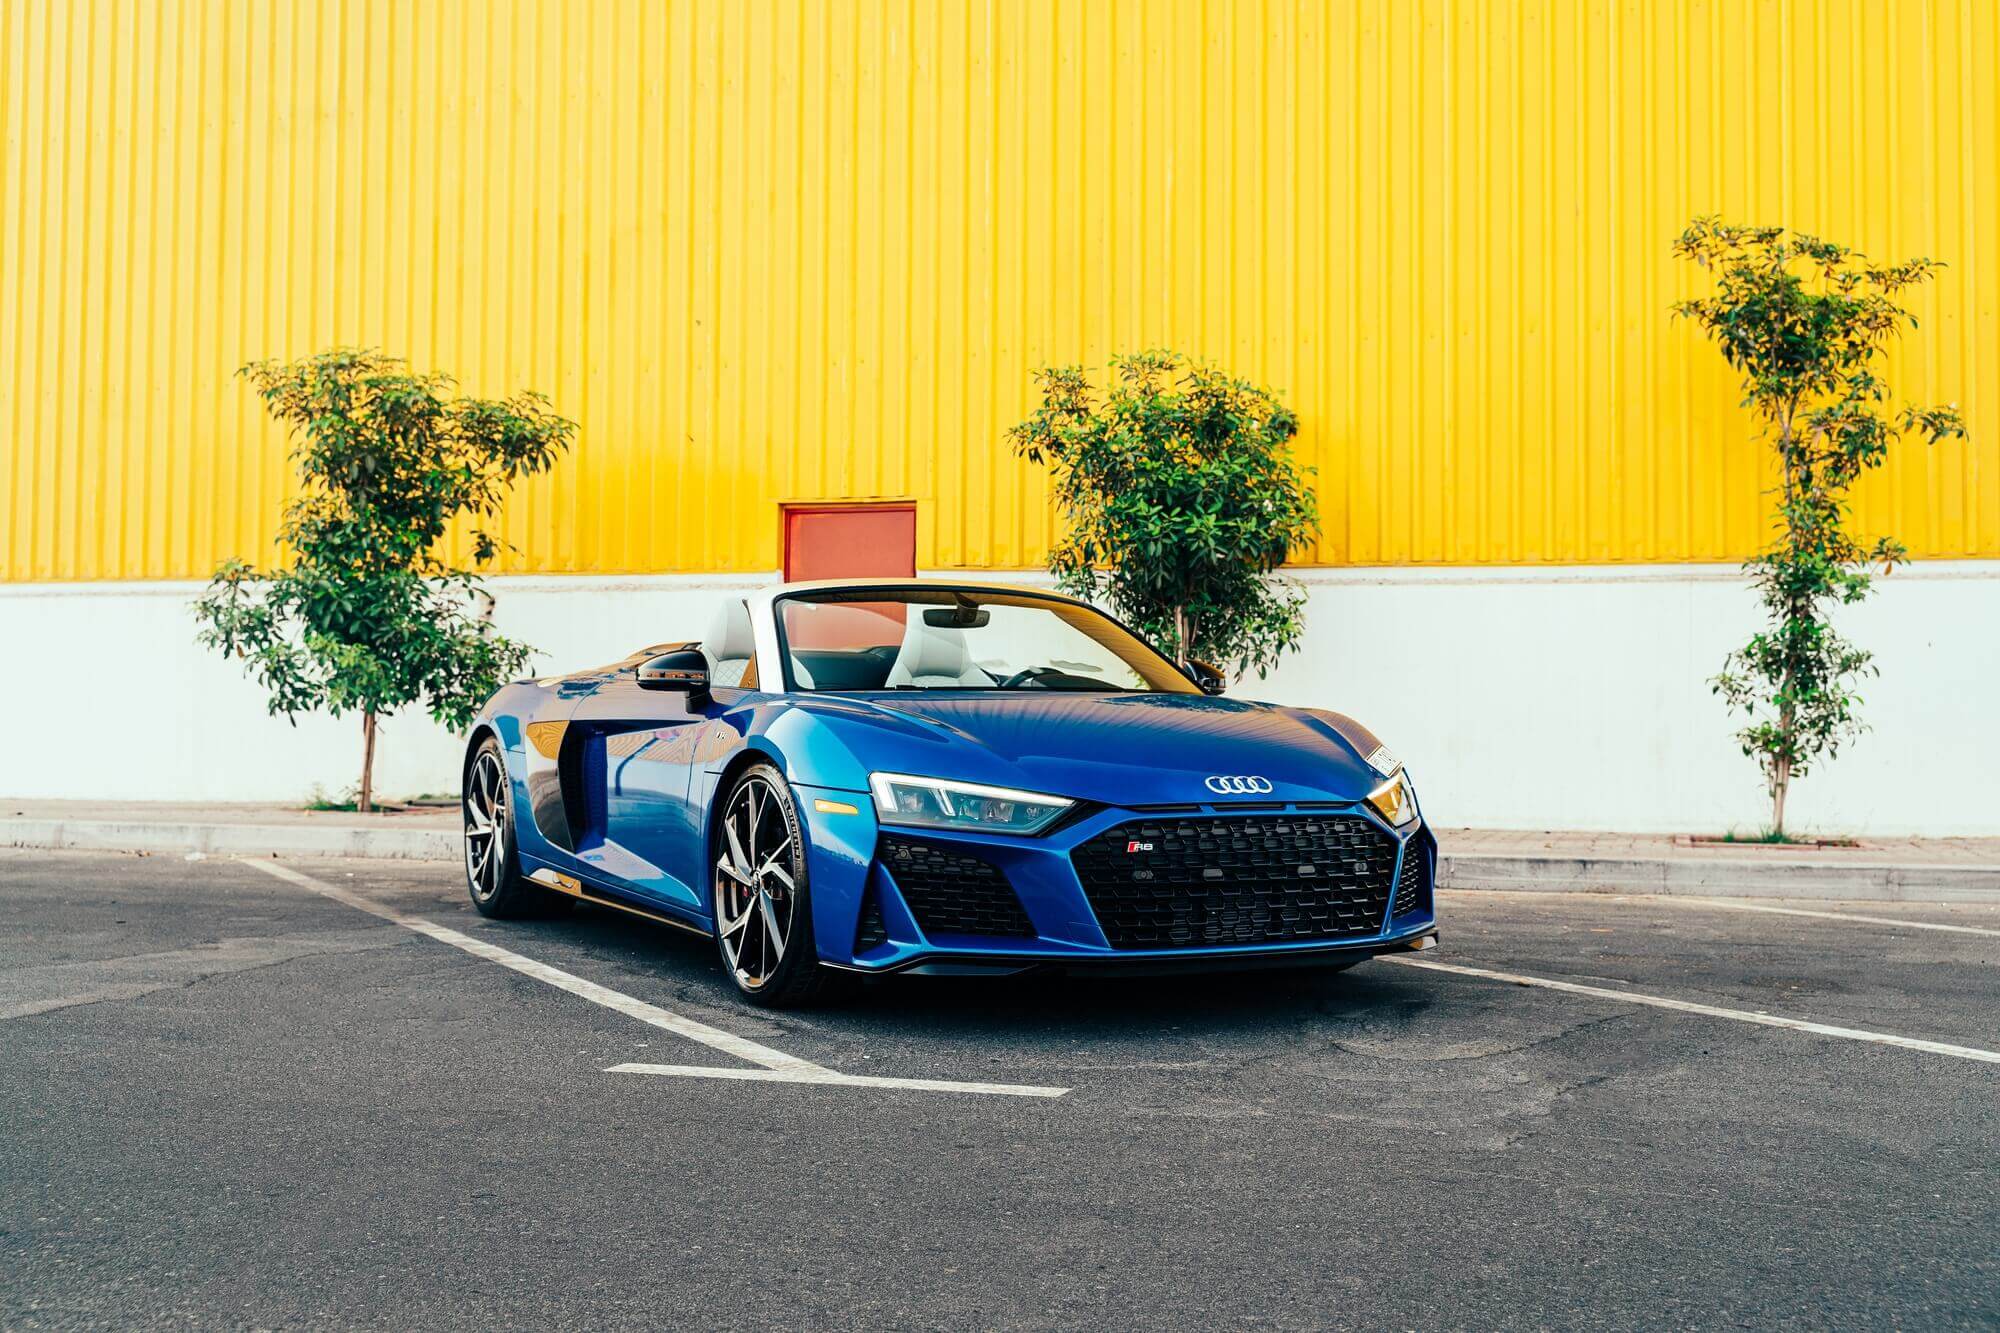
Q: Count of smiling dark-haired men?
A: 0